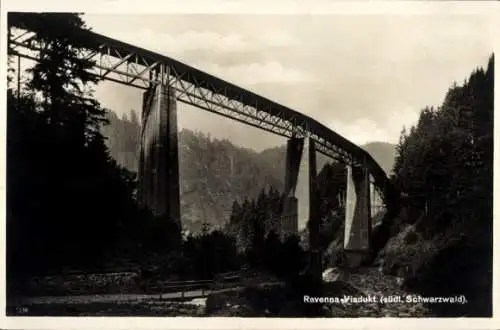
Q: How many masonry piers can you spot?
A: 3